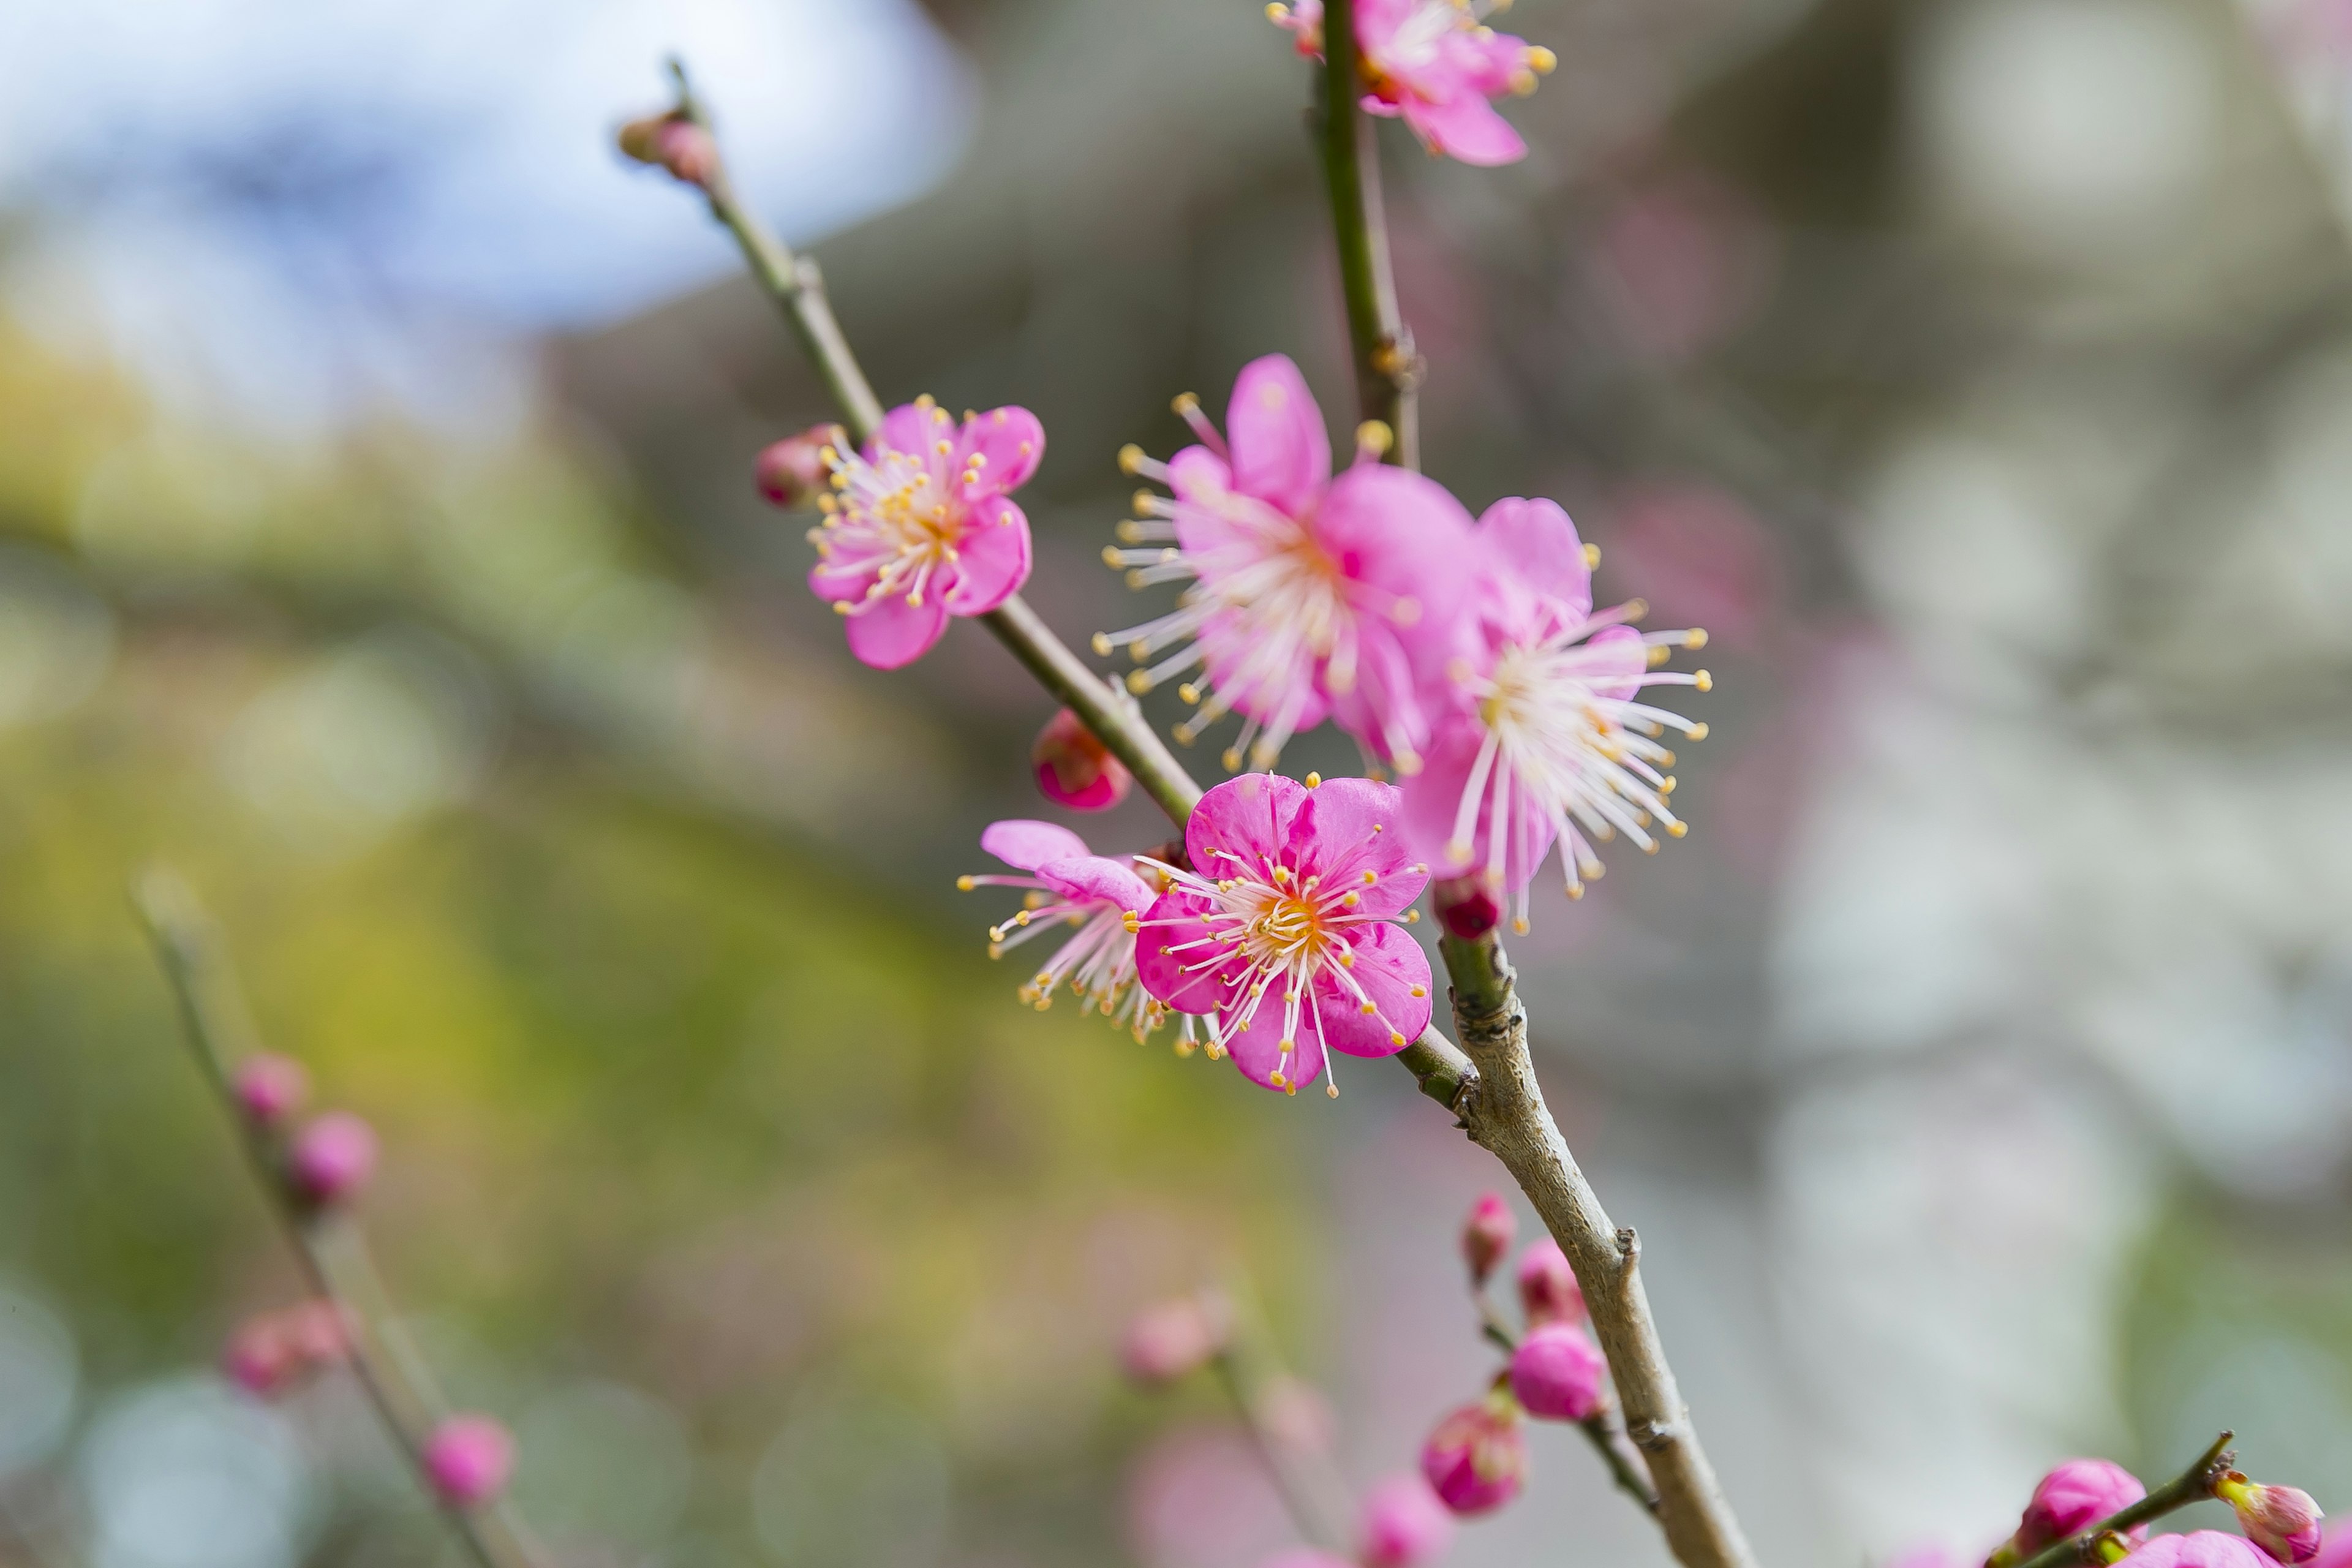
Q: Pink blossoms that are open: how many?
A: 6